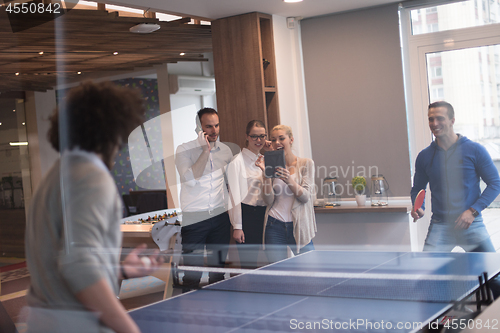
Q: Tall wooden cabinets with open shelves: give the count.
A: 1